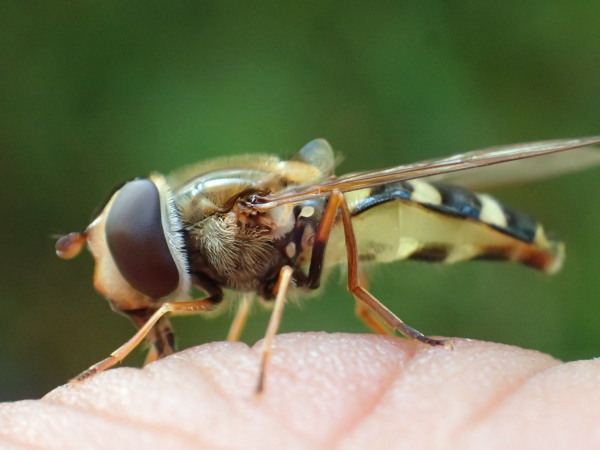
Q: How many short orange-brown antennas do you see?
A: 1